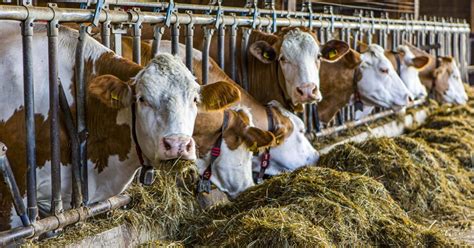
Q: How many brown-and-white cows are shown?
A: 7